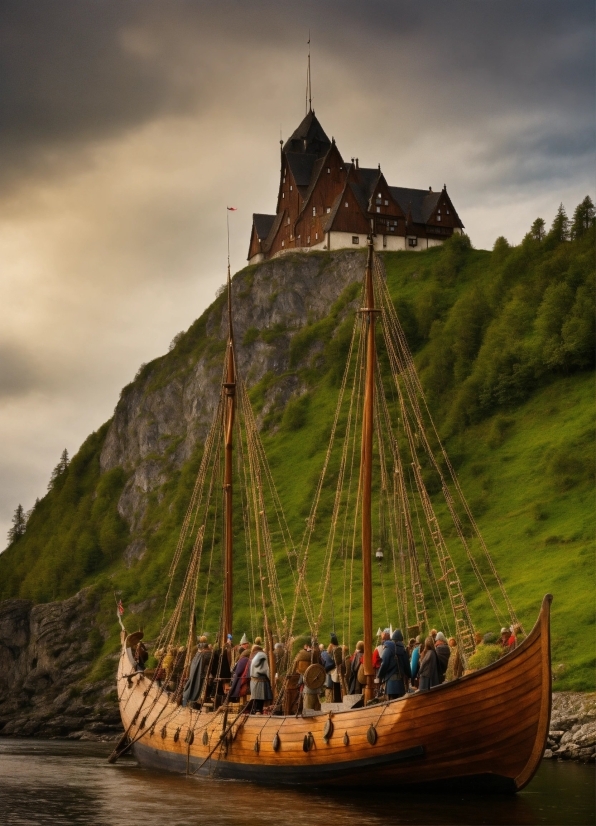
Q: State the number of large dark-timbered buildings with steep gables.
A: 1